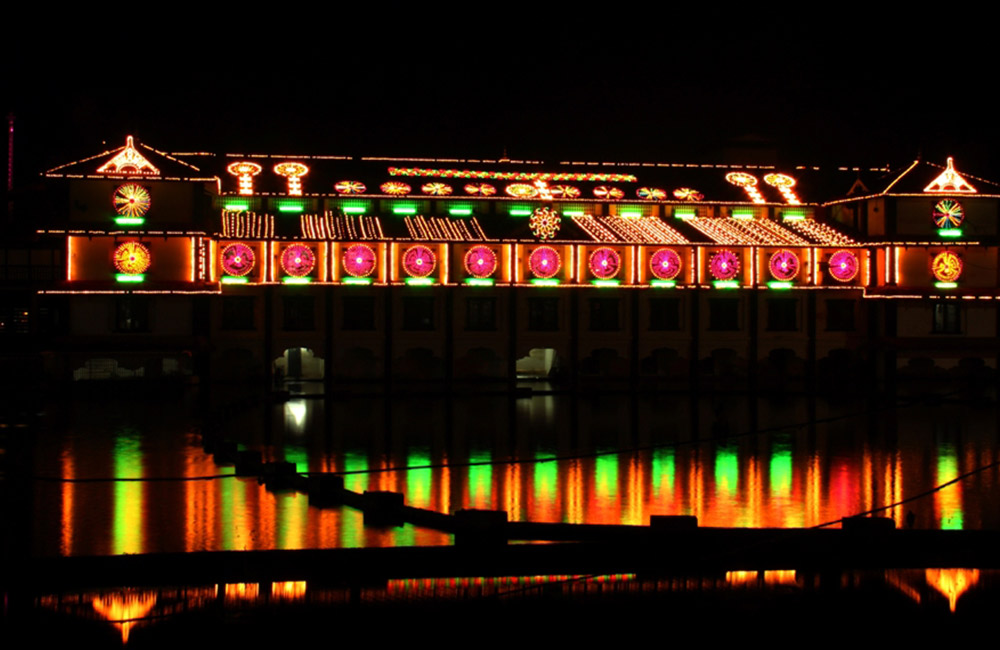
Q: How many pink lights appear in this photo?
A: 11